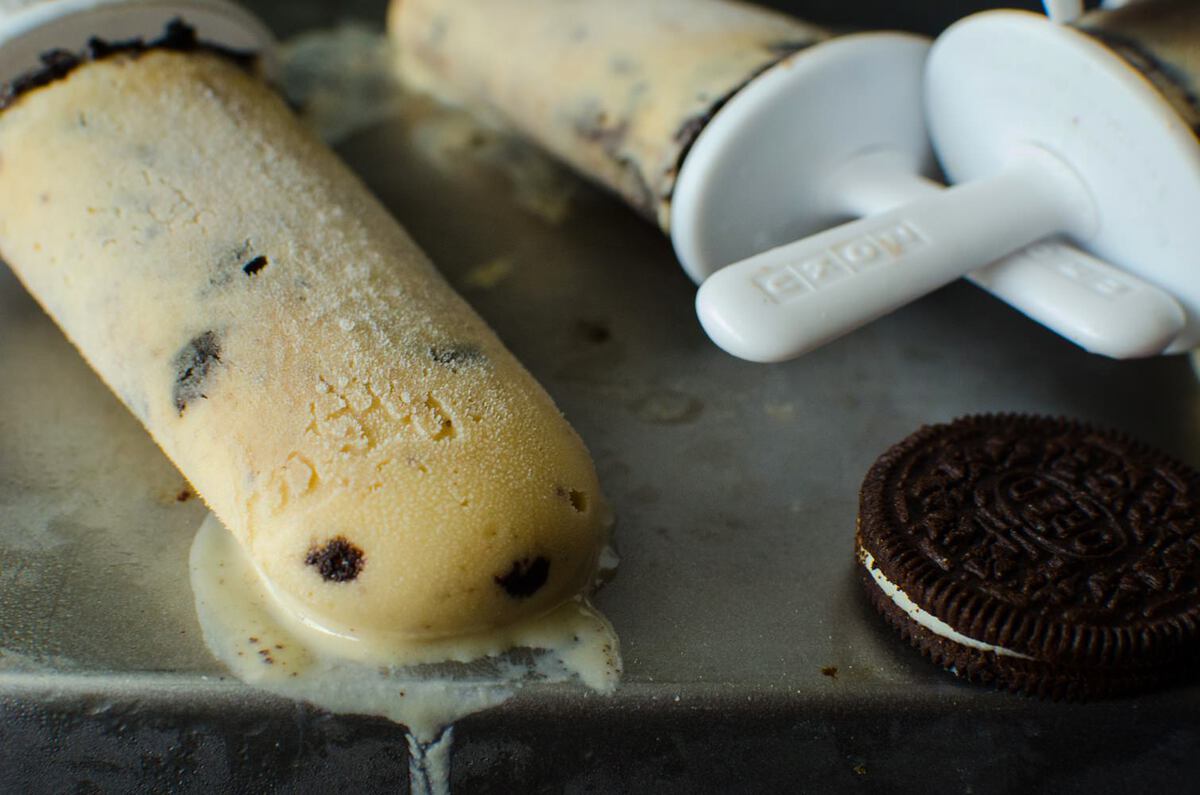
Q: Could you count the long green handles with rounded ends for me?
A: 0